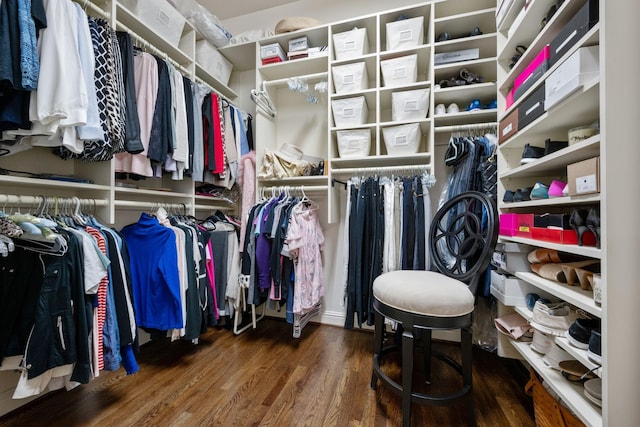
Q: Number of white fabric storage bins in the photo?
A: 10